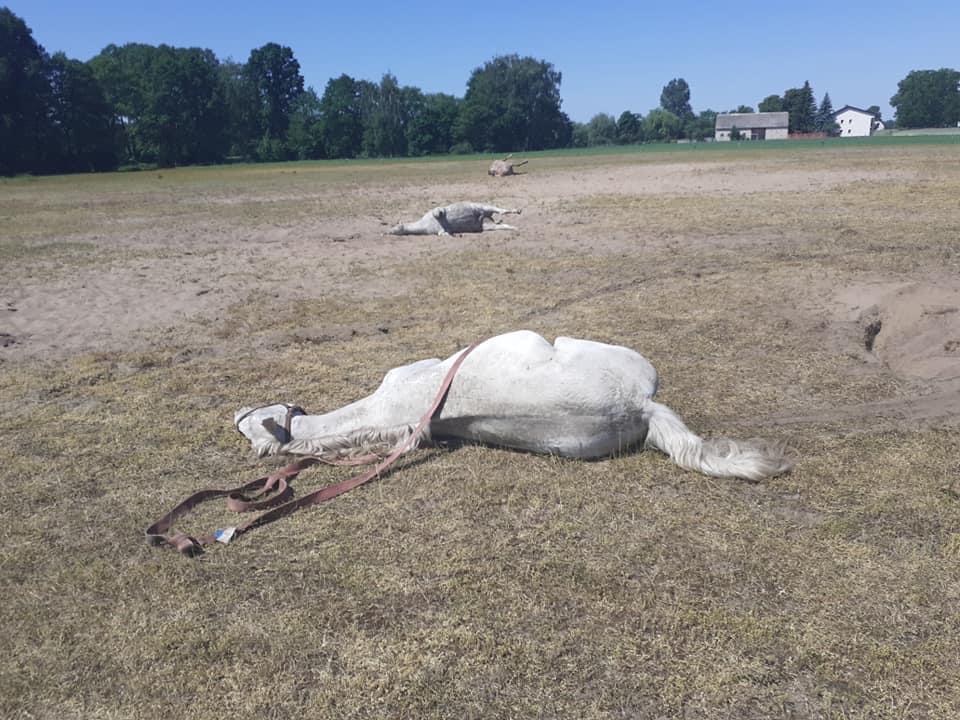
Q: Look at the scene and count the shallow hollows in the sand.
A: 1